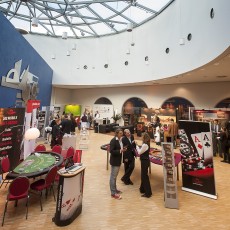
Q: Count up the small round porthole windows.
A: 7